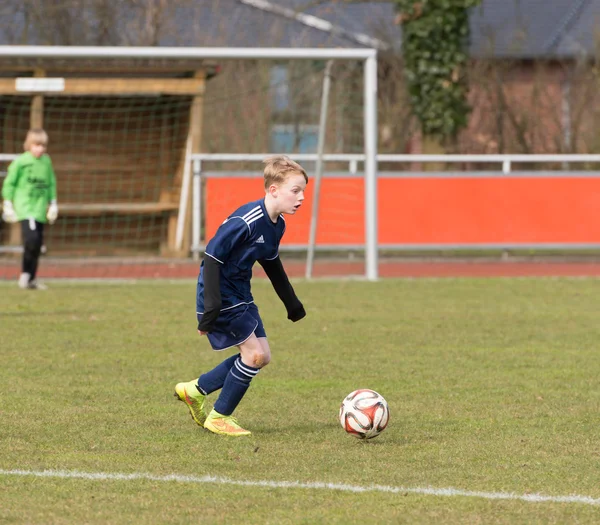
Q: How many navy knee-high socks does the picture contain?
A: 2